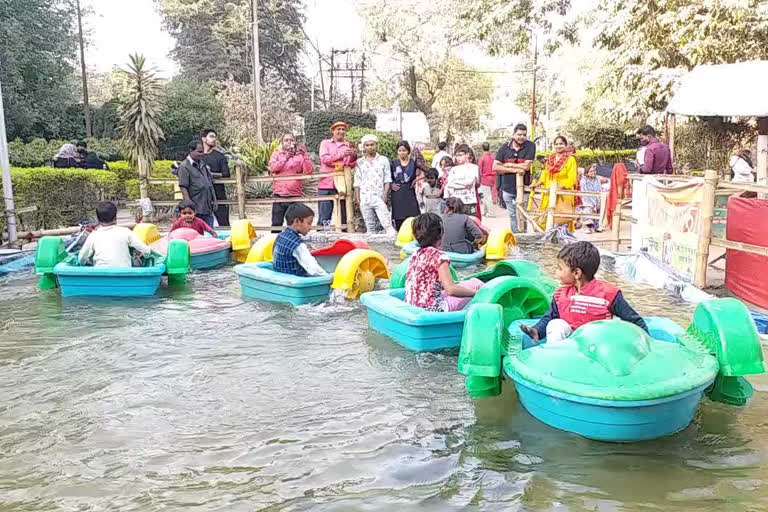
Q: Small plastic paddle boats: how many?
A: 6